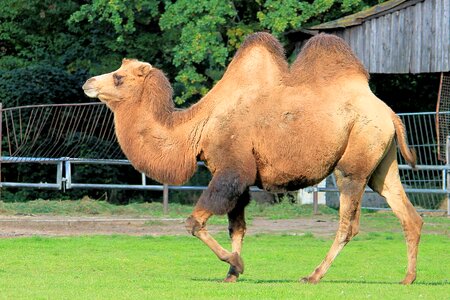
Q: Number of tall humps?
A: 2